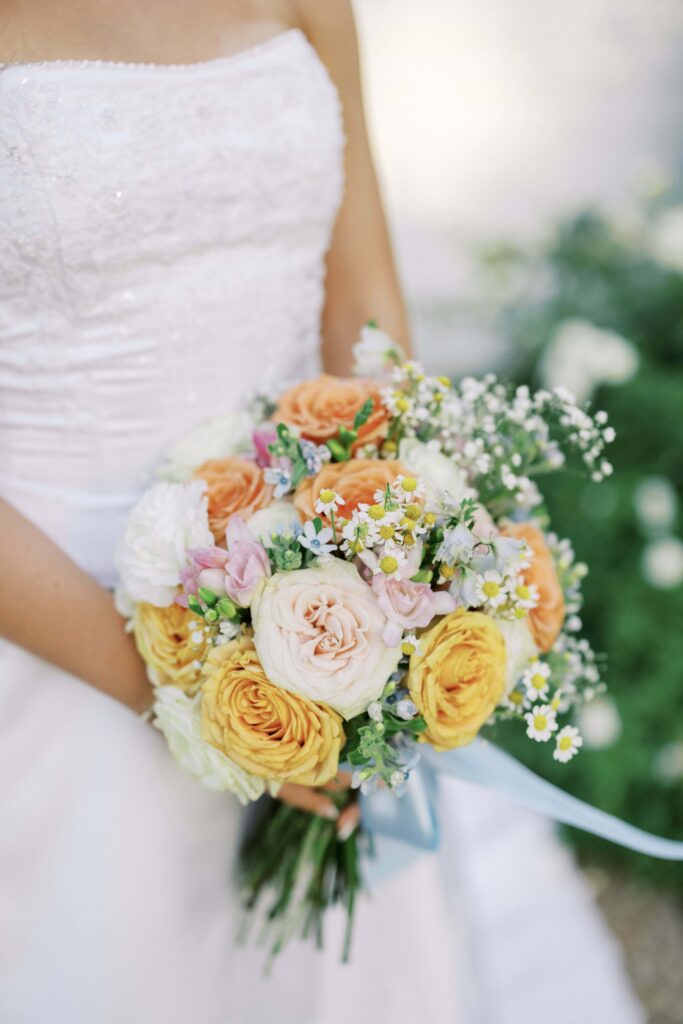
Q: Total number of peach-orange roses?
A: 4